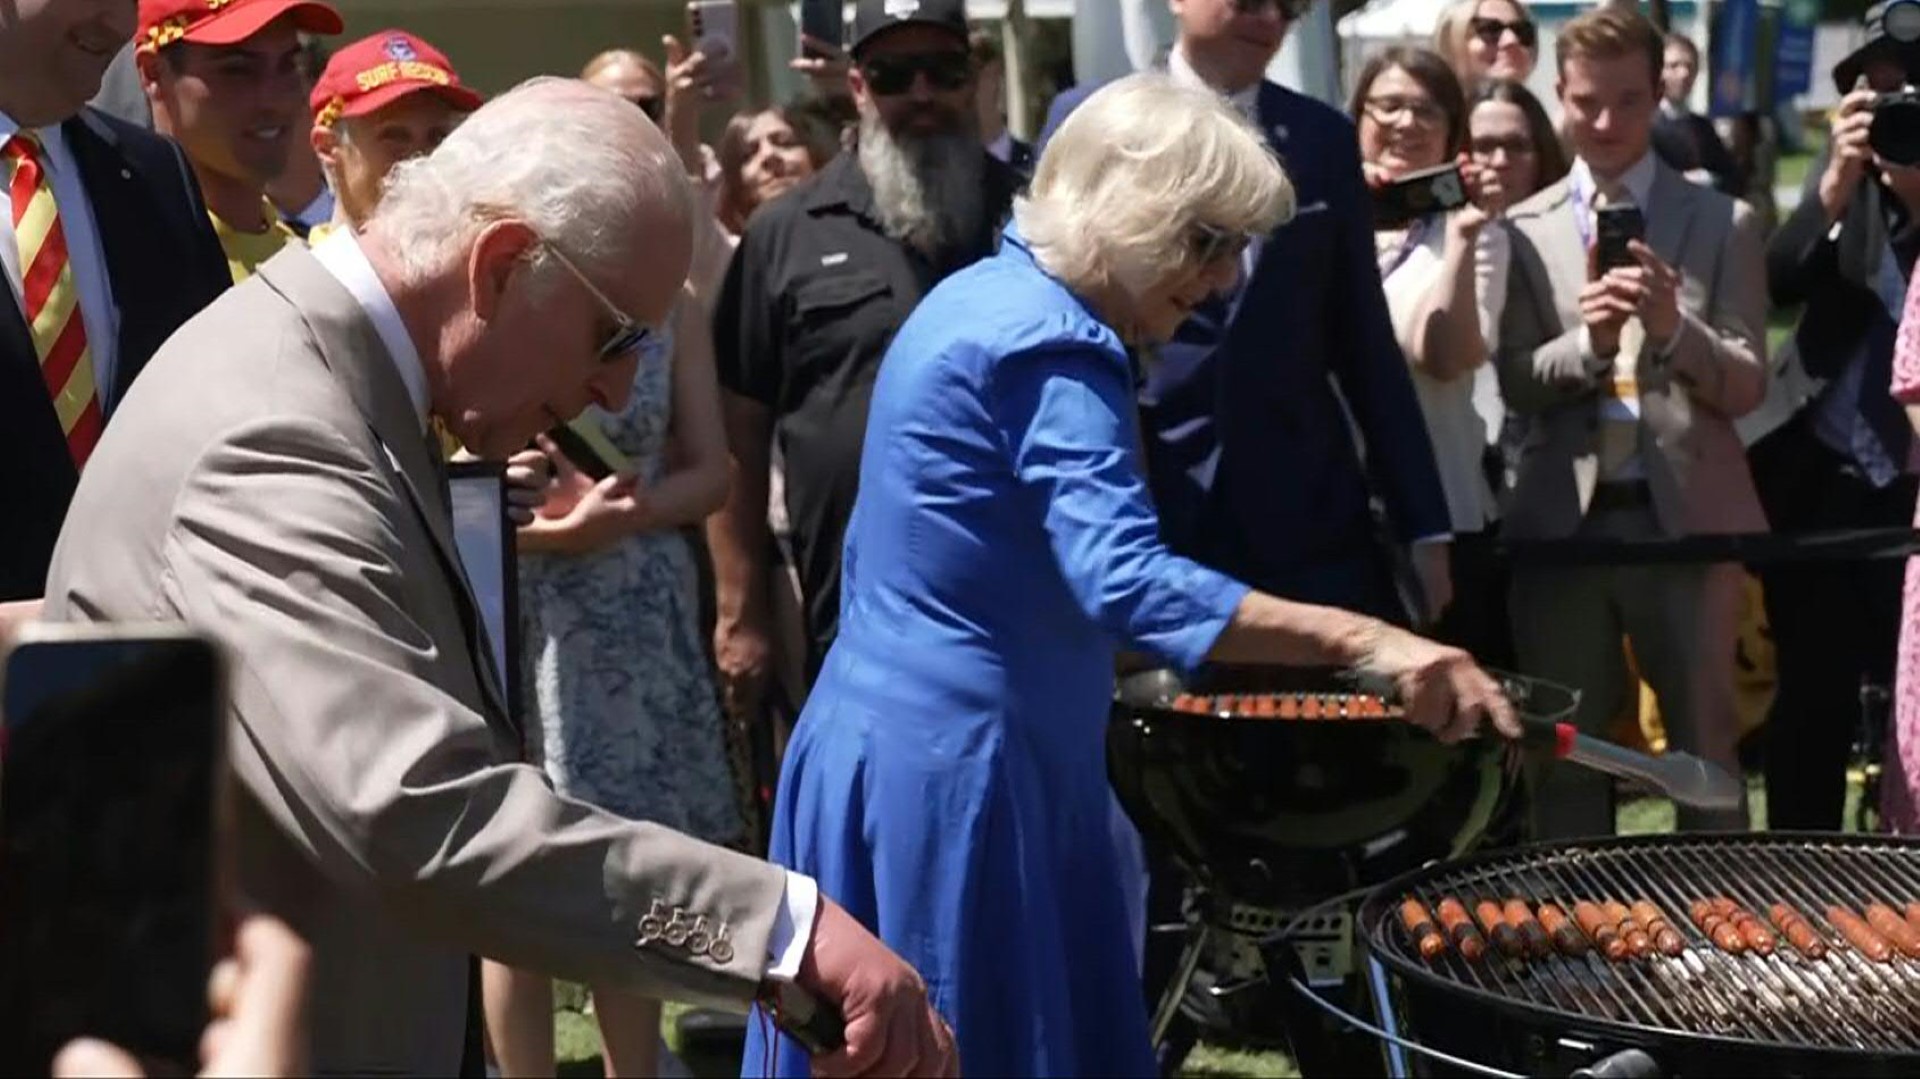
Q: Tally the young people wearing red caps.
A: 2